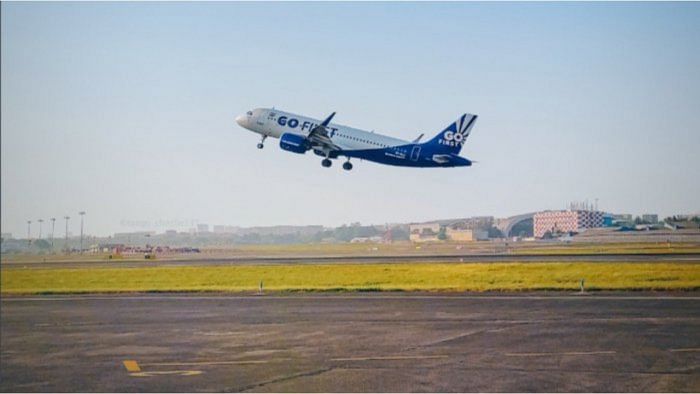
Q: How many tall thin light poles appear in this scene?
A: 5